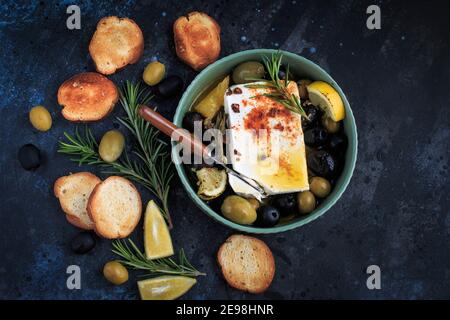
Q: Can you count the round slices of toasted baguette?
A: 6